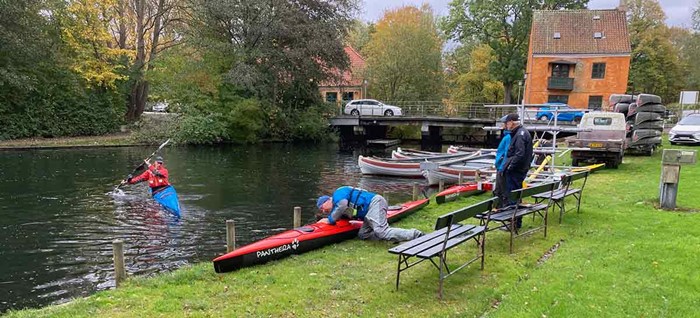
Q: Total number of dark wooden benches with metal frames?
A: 3